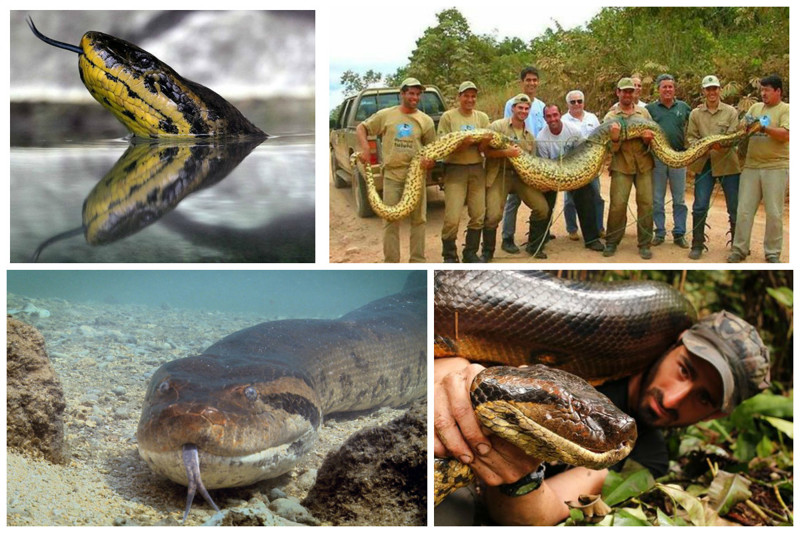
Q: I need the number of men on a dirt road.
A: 11